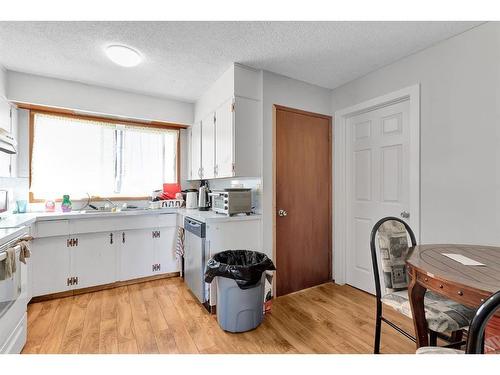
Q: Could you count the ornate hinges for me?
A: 4